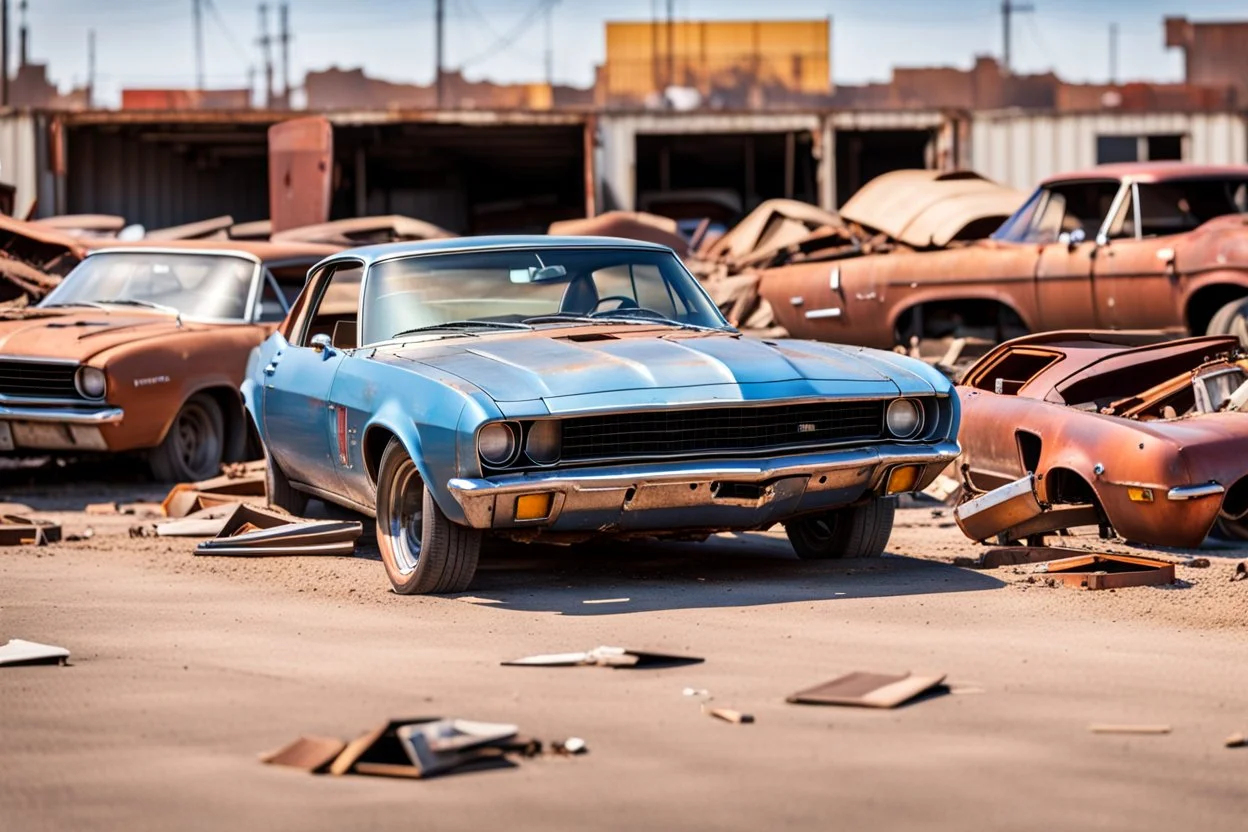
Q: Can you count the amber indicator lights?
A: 3